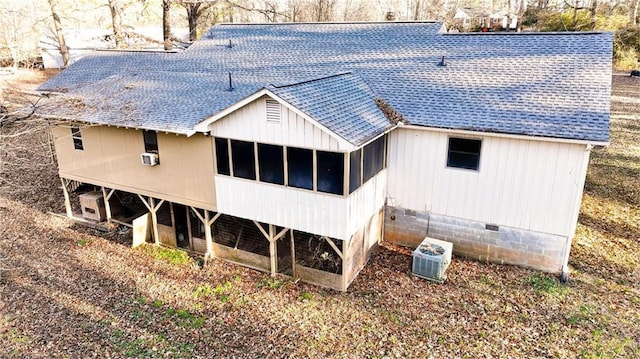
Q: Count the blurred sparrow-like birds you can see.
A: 0